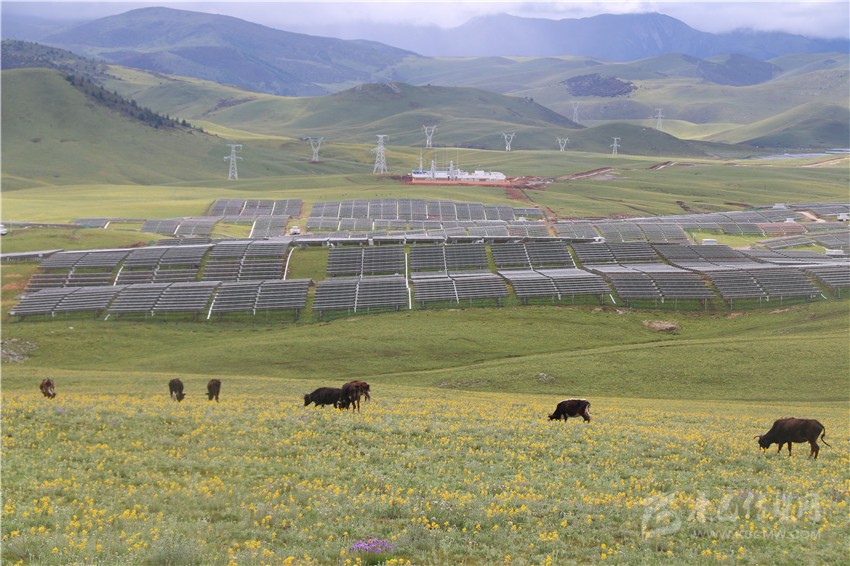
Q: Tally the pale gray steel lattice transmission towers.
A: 9